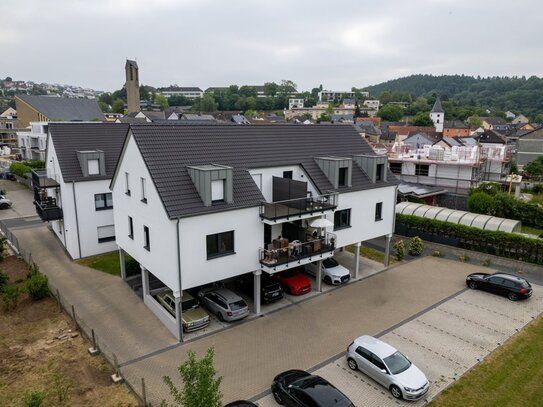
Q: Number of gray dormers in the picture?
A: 4